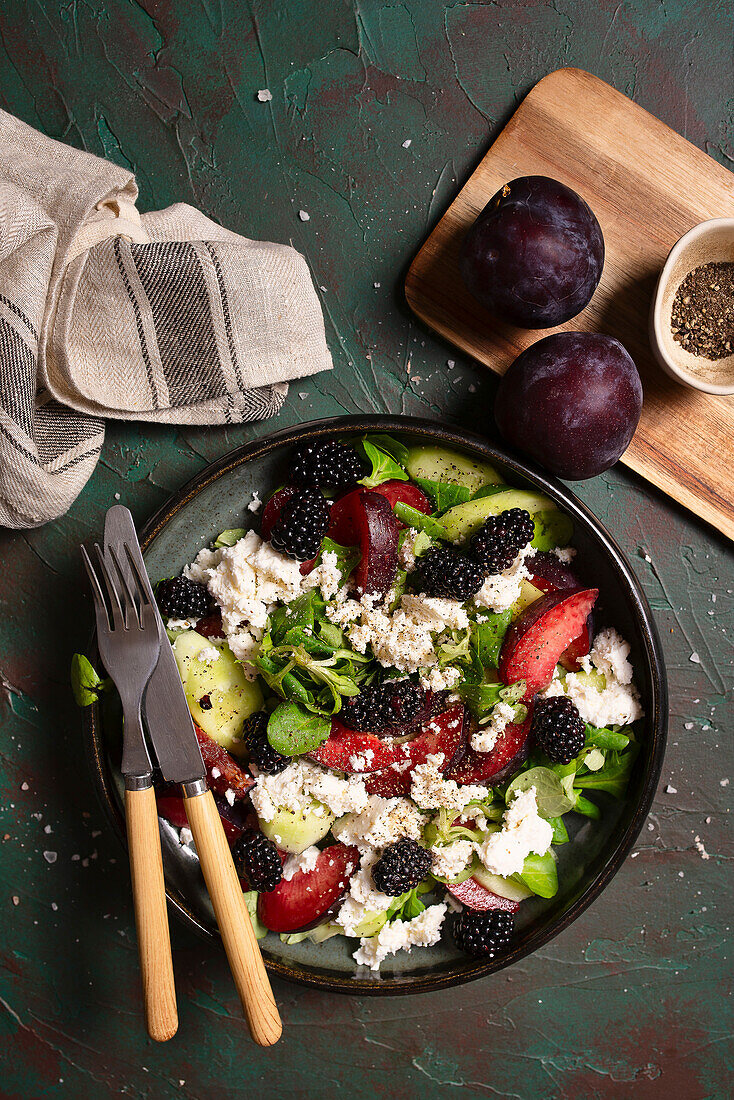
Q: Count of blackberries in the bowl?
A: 11